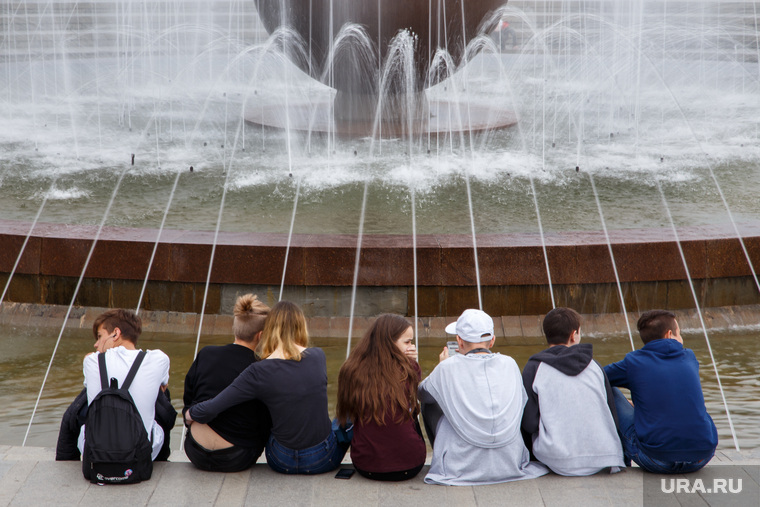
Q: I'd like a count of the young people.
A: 7